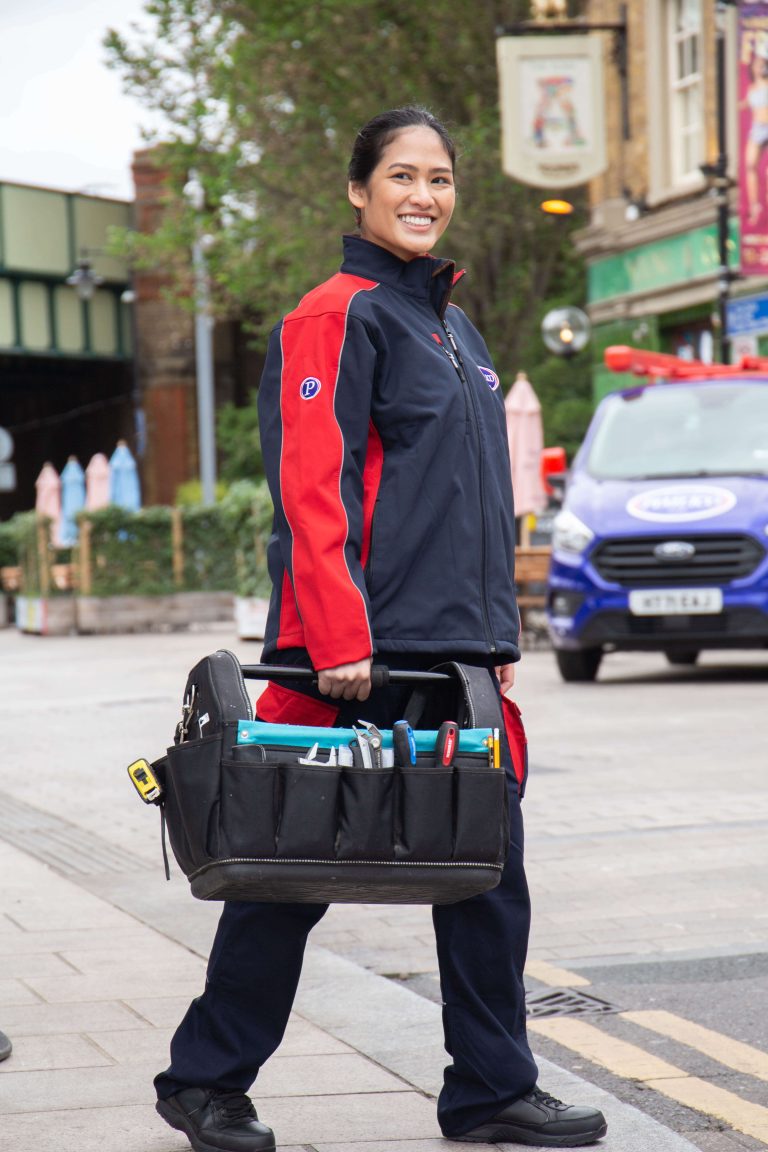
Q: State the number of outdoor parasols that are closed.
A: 5